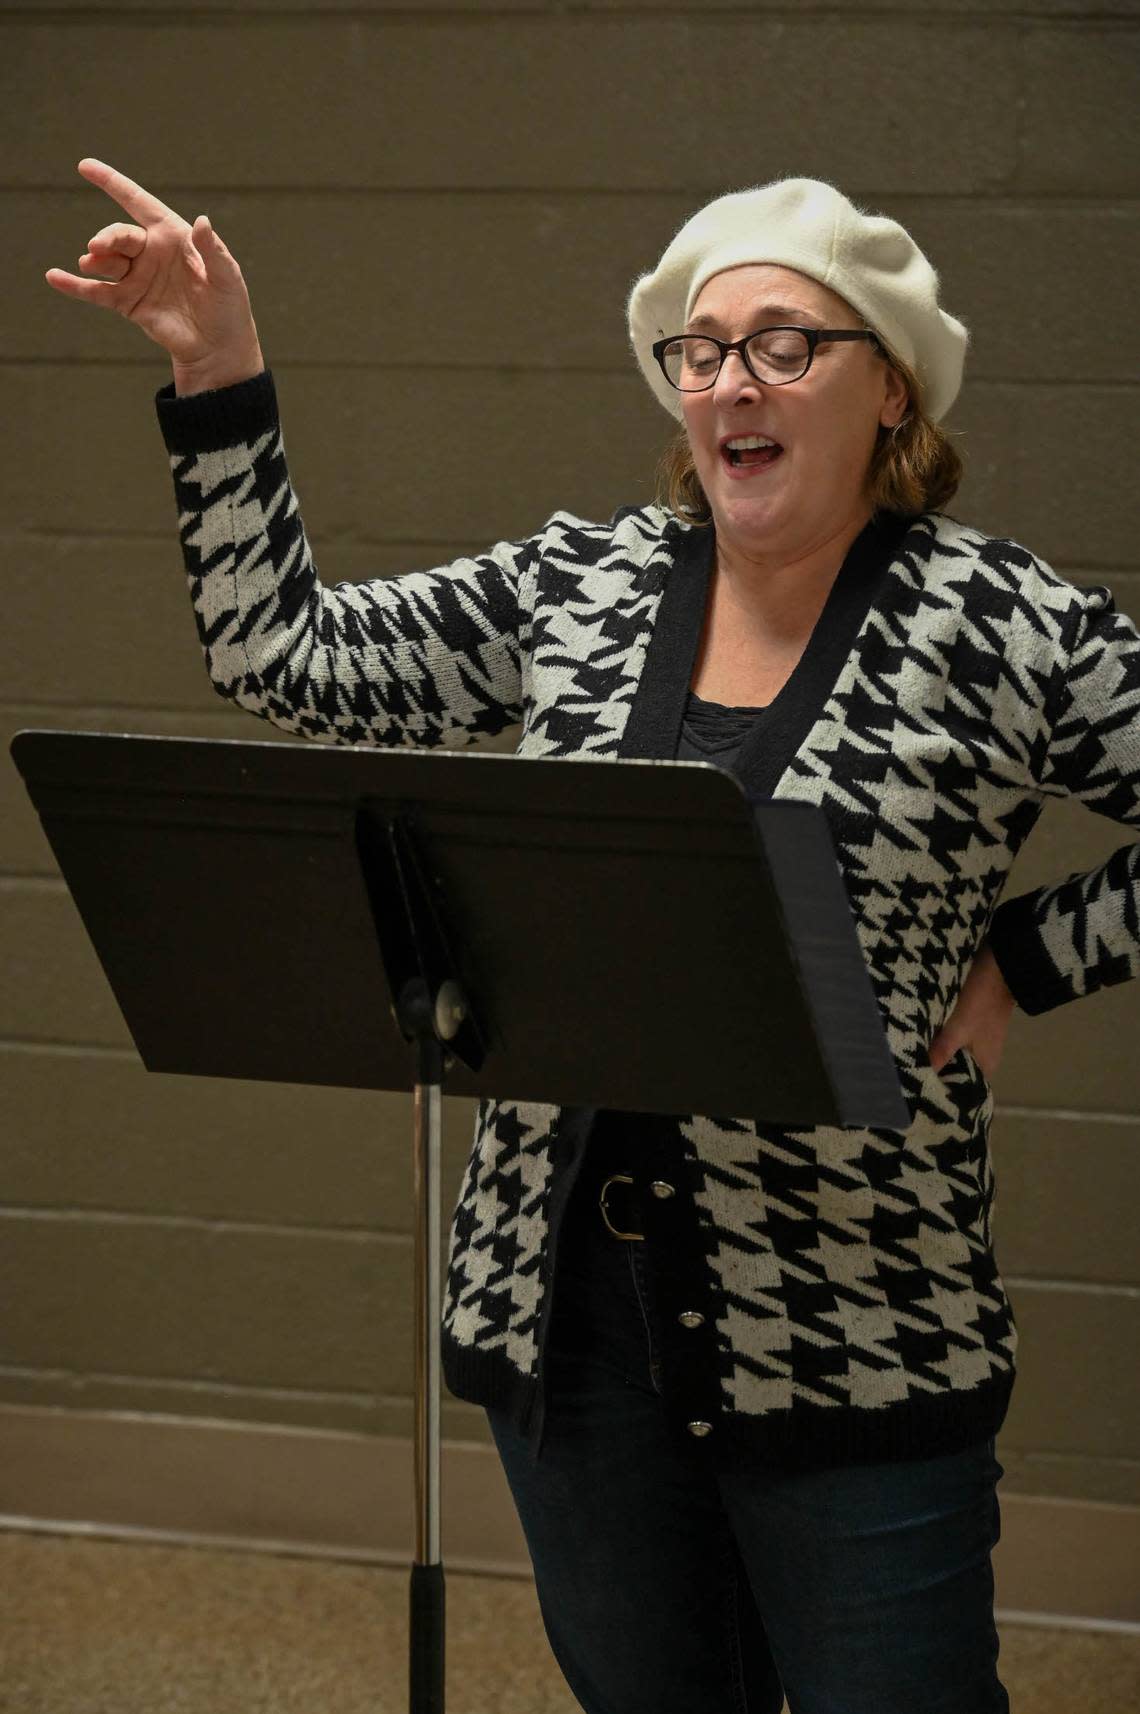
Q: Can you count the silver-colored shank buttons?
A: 3